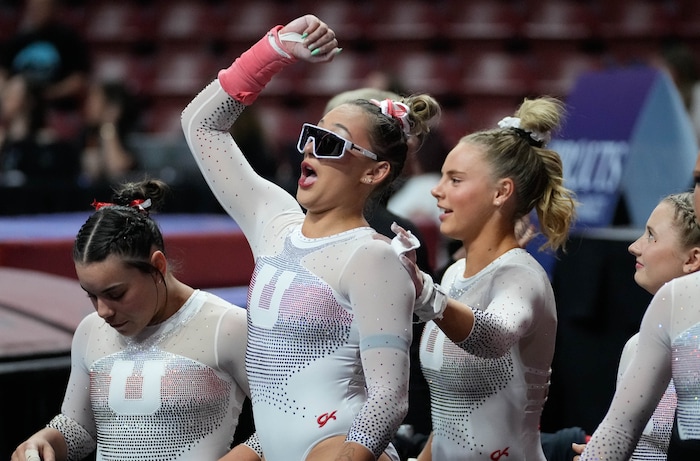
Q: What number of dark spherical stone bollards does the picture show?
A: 0